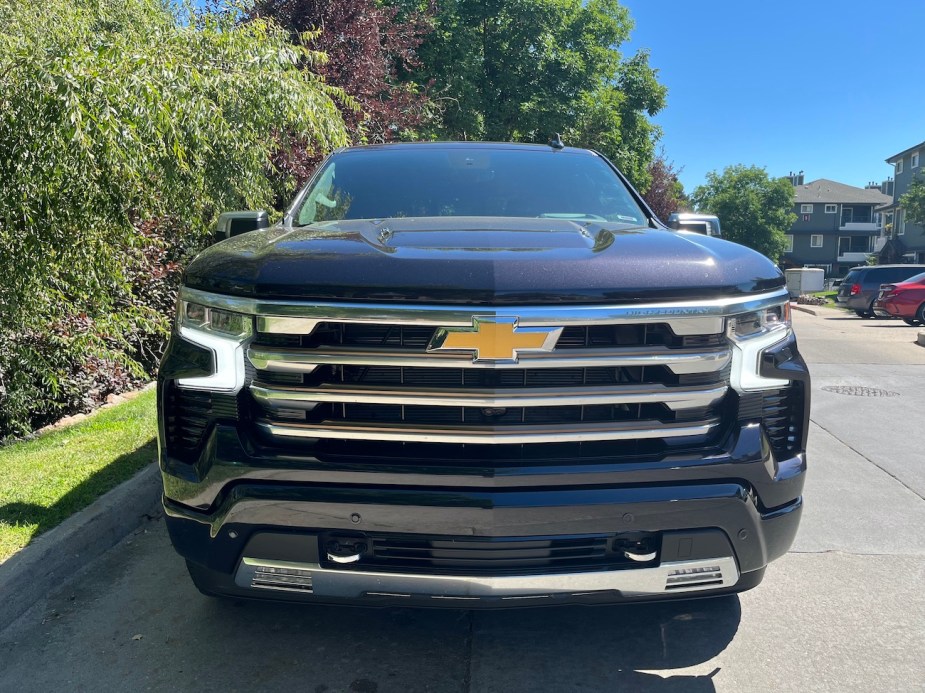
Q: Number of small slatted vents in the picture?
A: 2